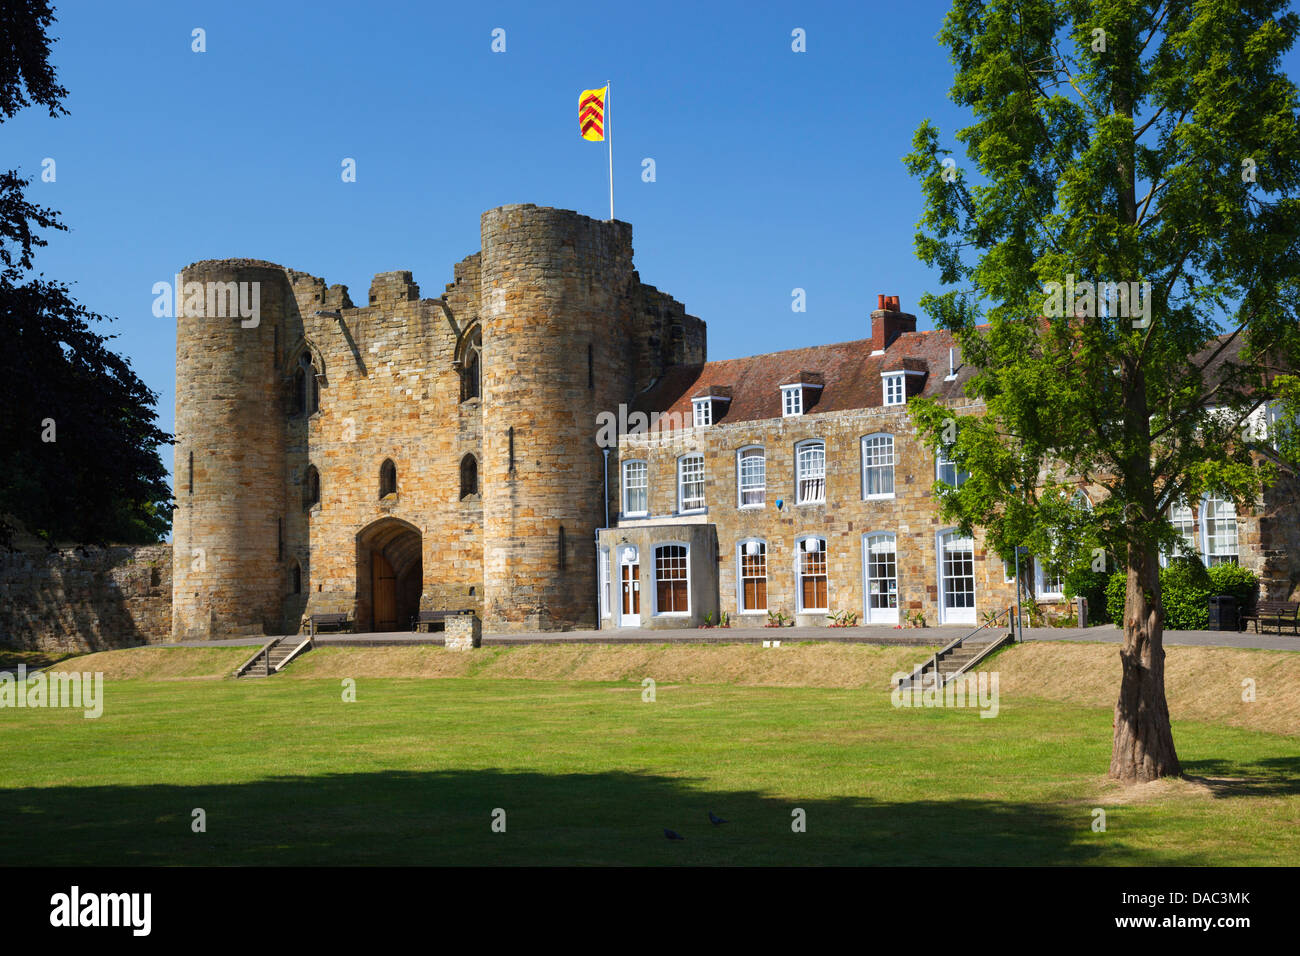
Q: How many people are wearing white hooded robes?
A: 0